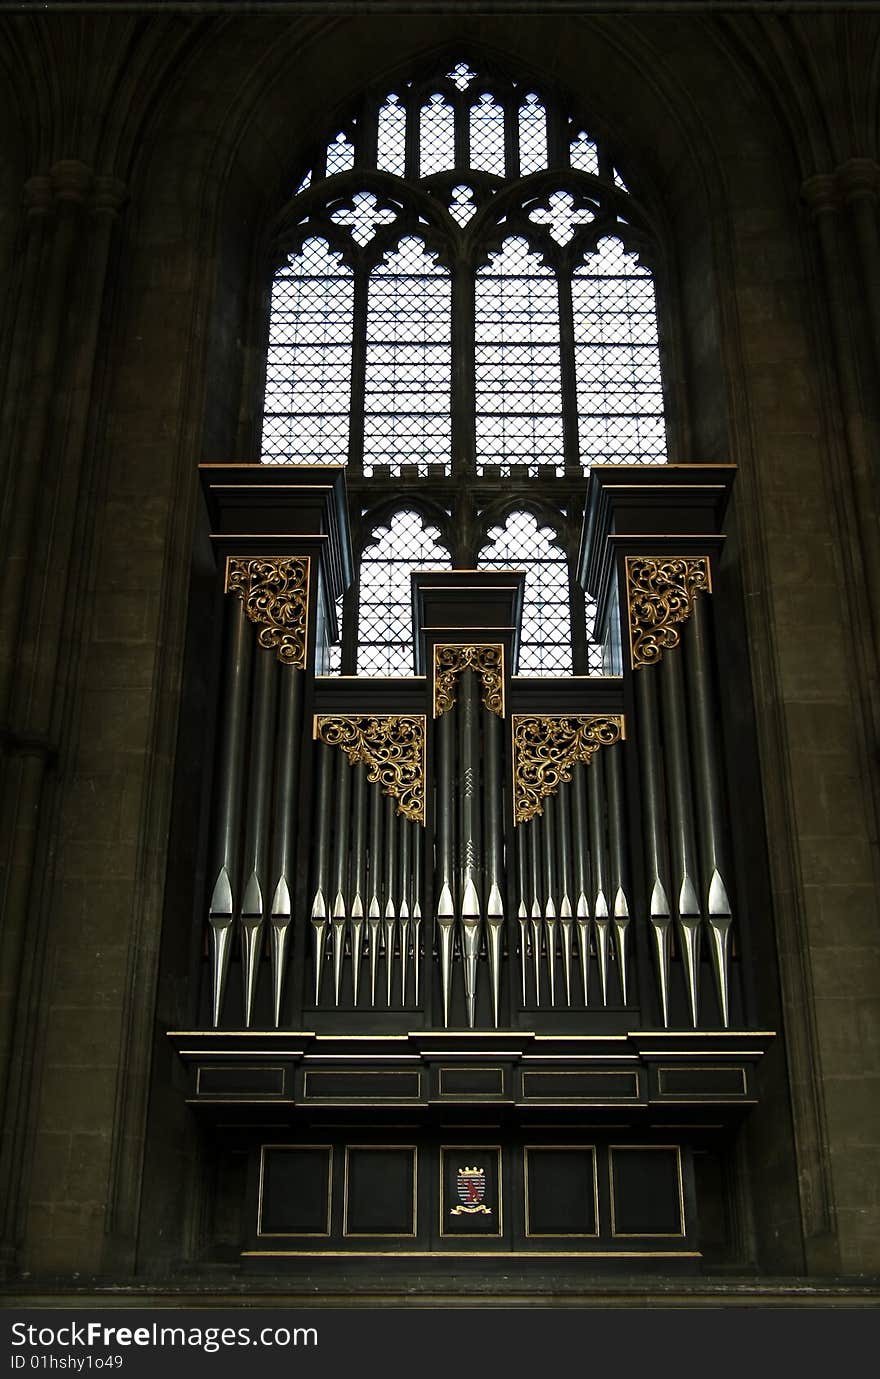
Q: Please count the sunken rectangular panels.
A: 10